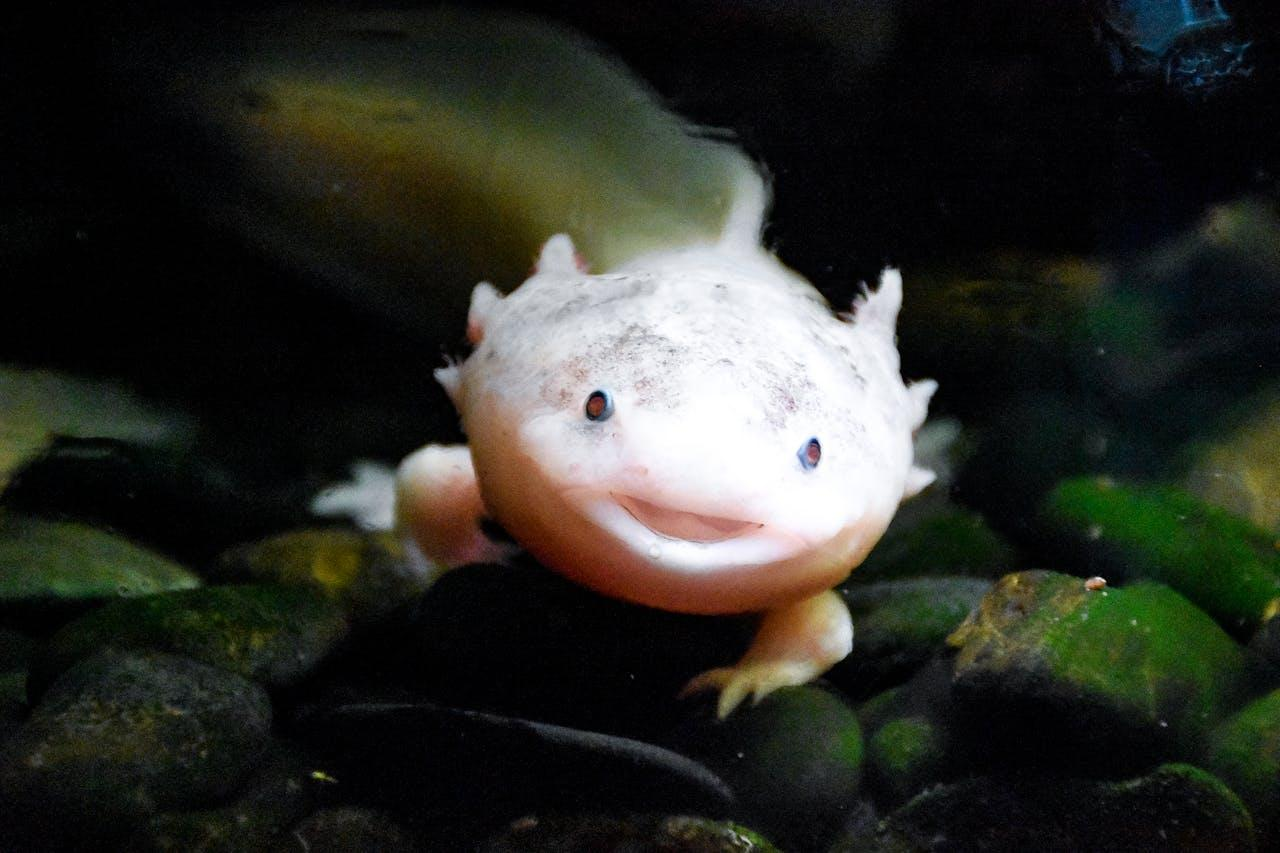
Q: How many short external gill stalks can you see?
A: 6